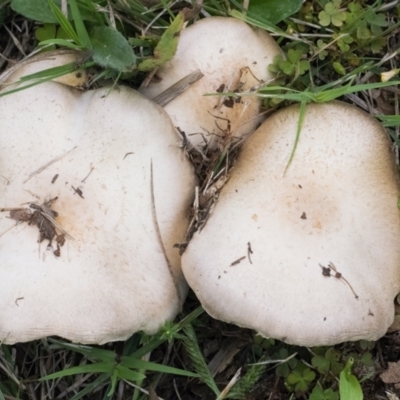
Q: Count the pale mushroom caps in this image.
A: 4